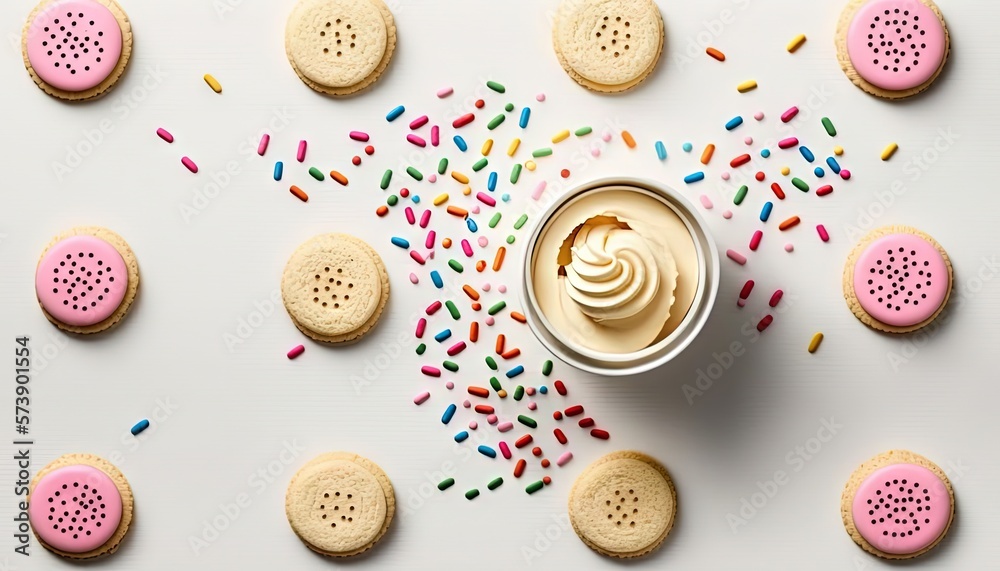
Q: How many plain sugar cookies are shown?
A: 5